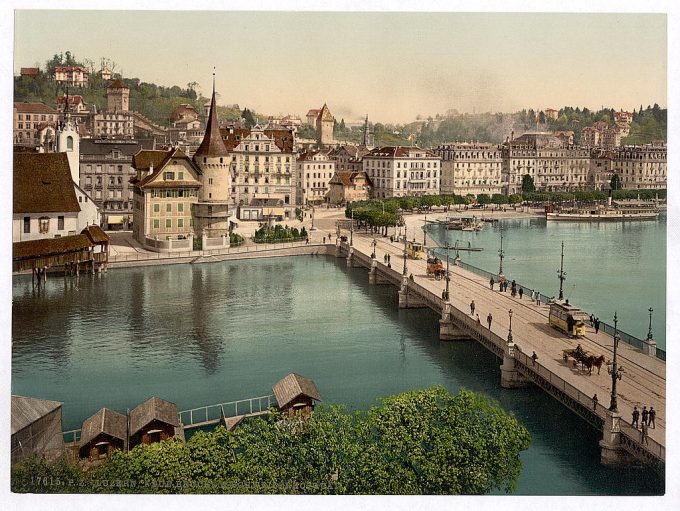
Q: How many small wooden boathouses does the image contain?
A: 3